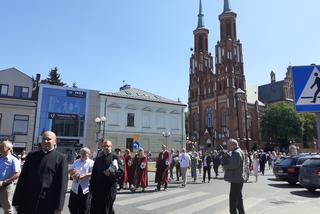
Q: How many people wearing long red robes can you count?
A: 4